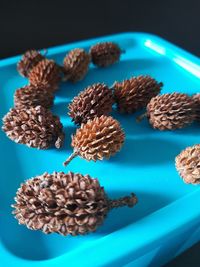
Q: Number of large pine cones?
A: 1